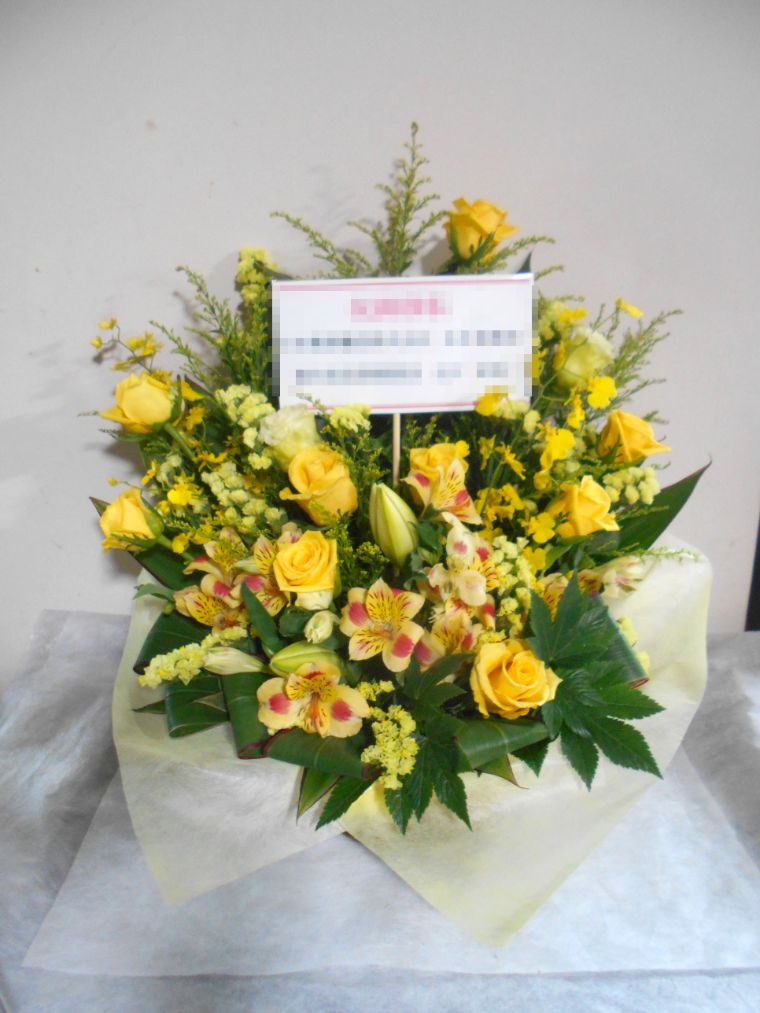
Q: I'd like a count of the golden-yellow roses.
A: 9